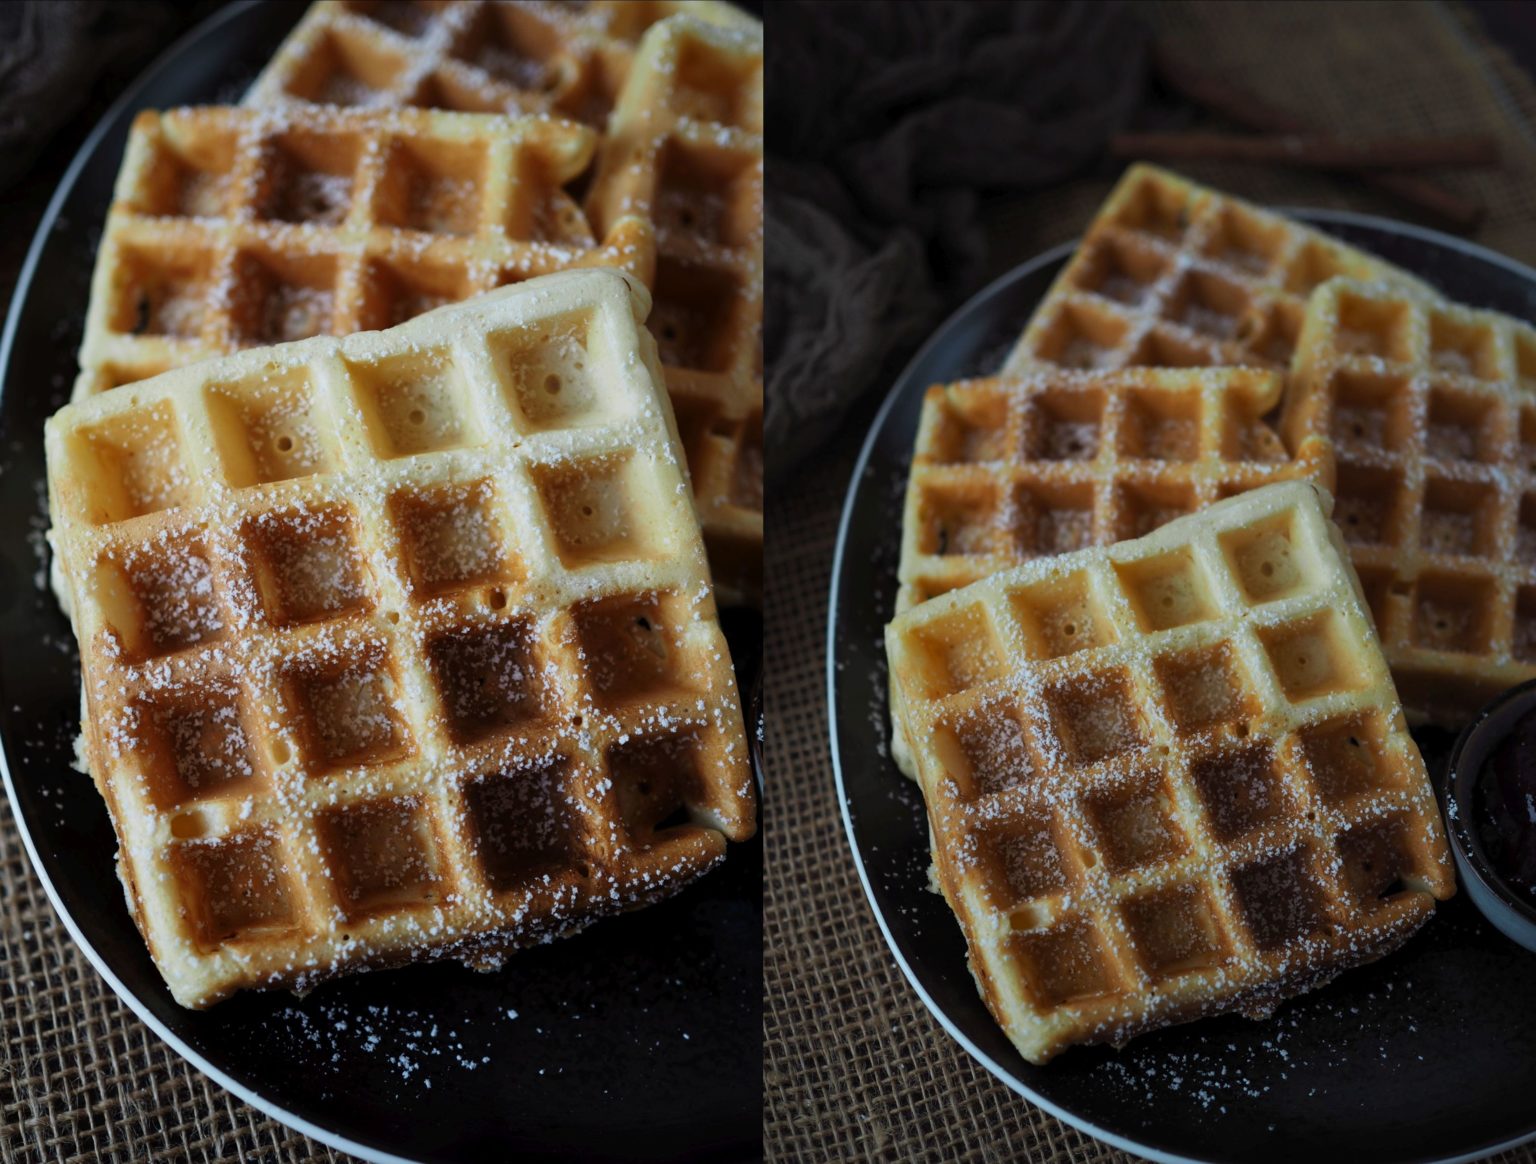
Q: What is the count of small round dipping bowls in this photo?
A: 1